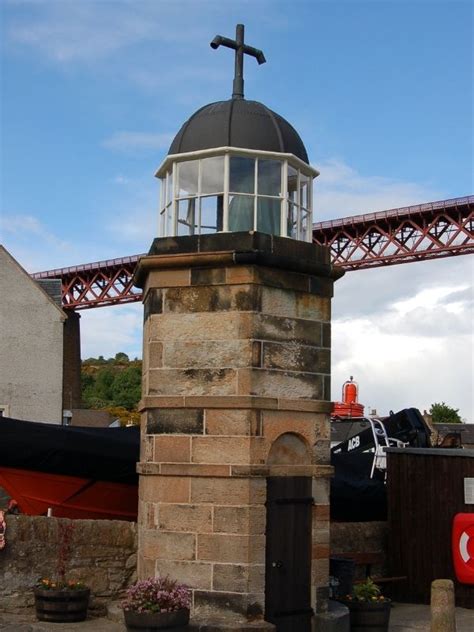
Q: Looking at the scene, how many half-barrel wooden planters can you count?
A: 3